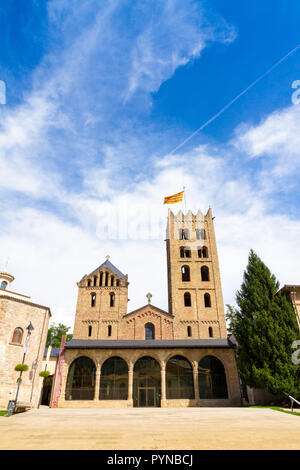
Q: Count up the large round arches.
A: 5